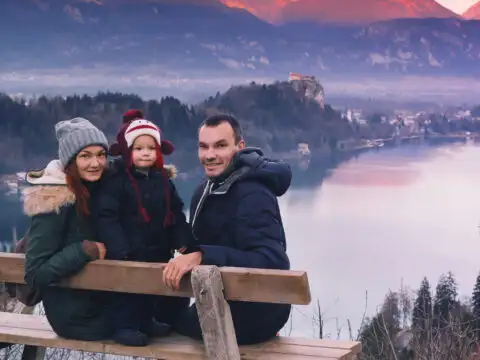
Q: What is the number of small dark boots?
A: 2